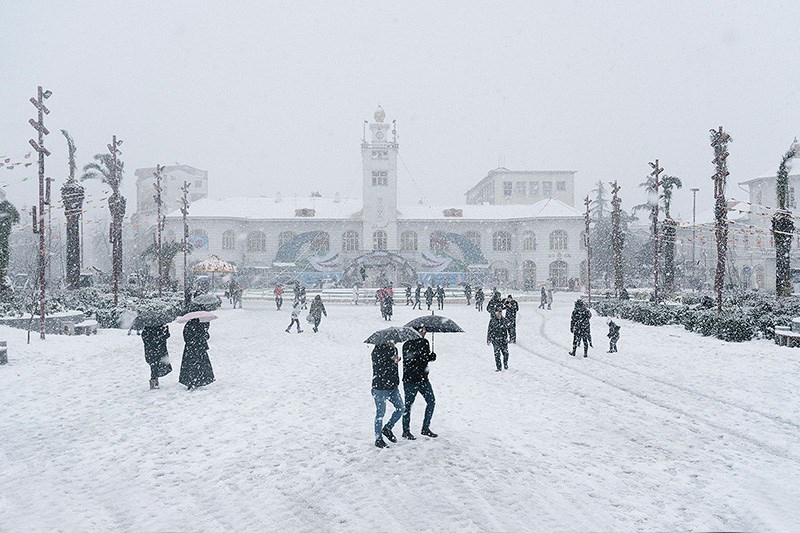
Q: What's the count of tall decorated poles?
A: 8